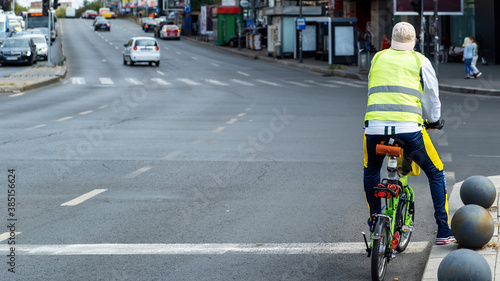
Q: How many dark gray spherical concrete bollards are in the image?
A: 3